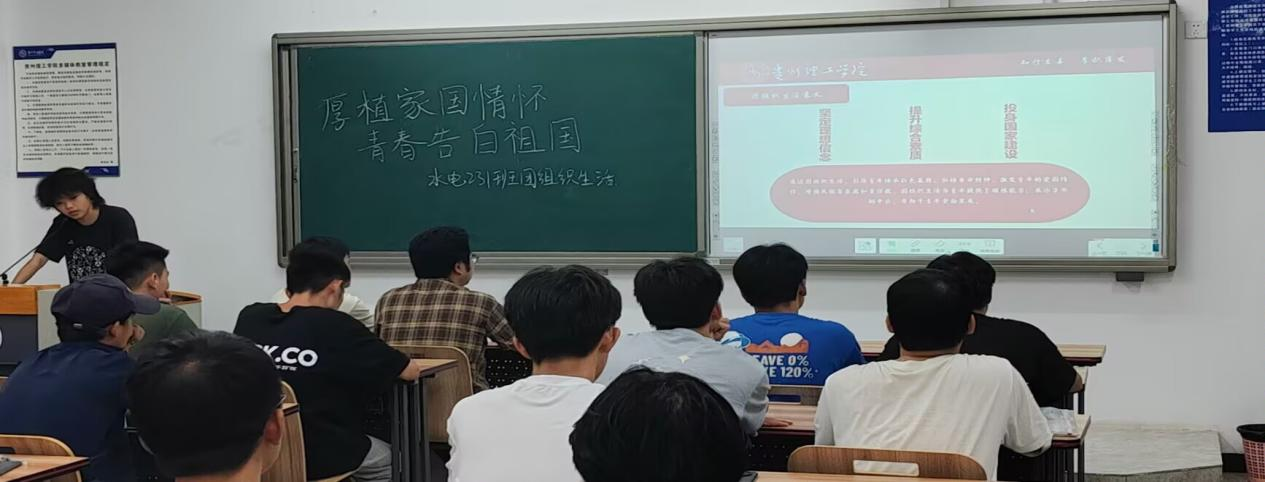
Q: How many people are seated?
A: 12